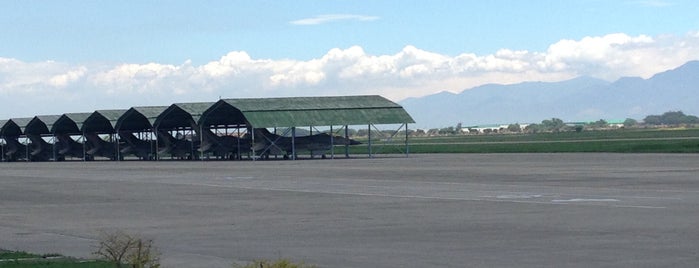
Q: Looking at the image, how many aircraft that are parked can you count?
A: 8